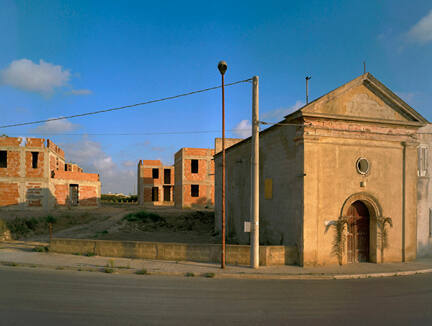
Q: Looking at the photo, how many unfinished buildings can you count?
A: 3